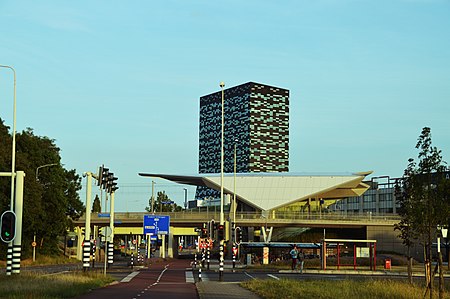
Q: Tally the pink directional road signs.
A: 0